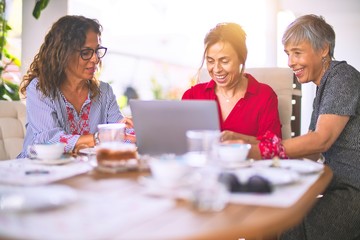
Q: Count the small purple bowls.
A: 0